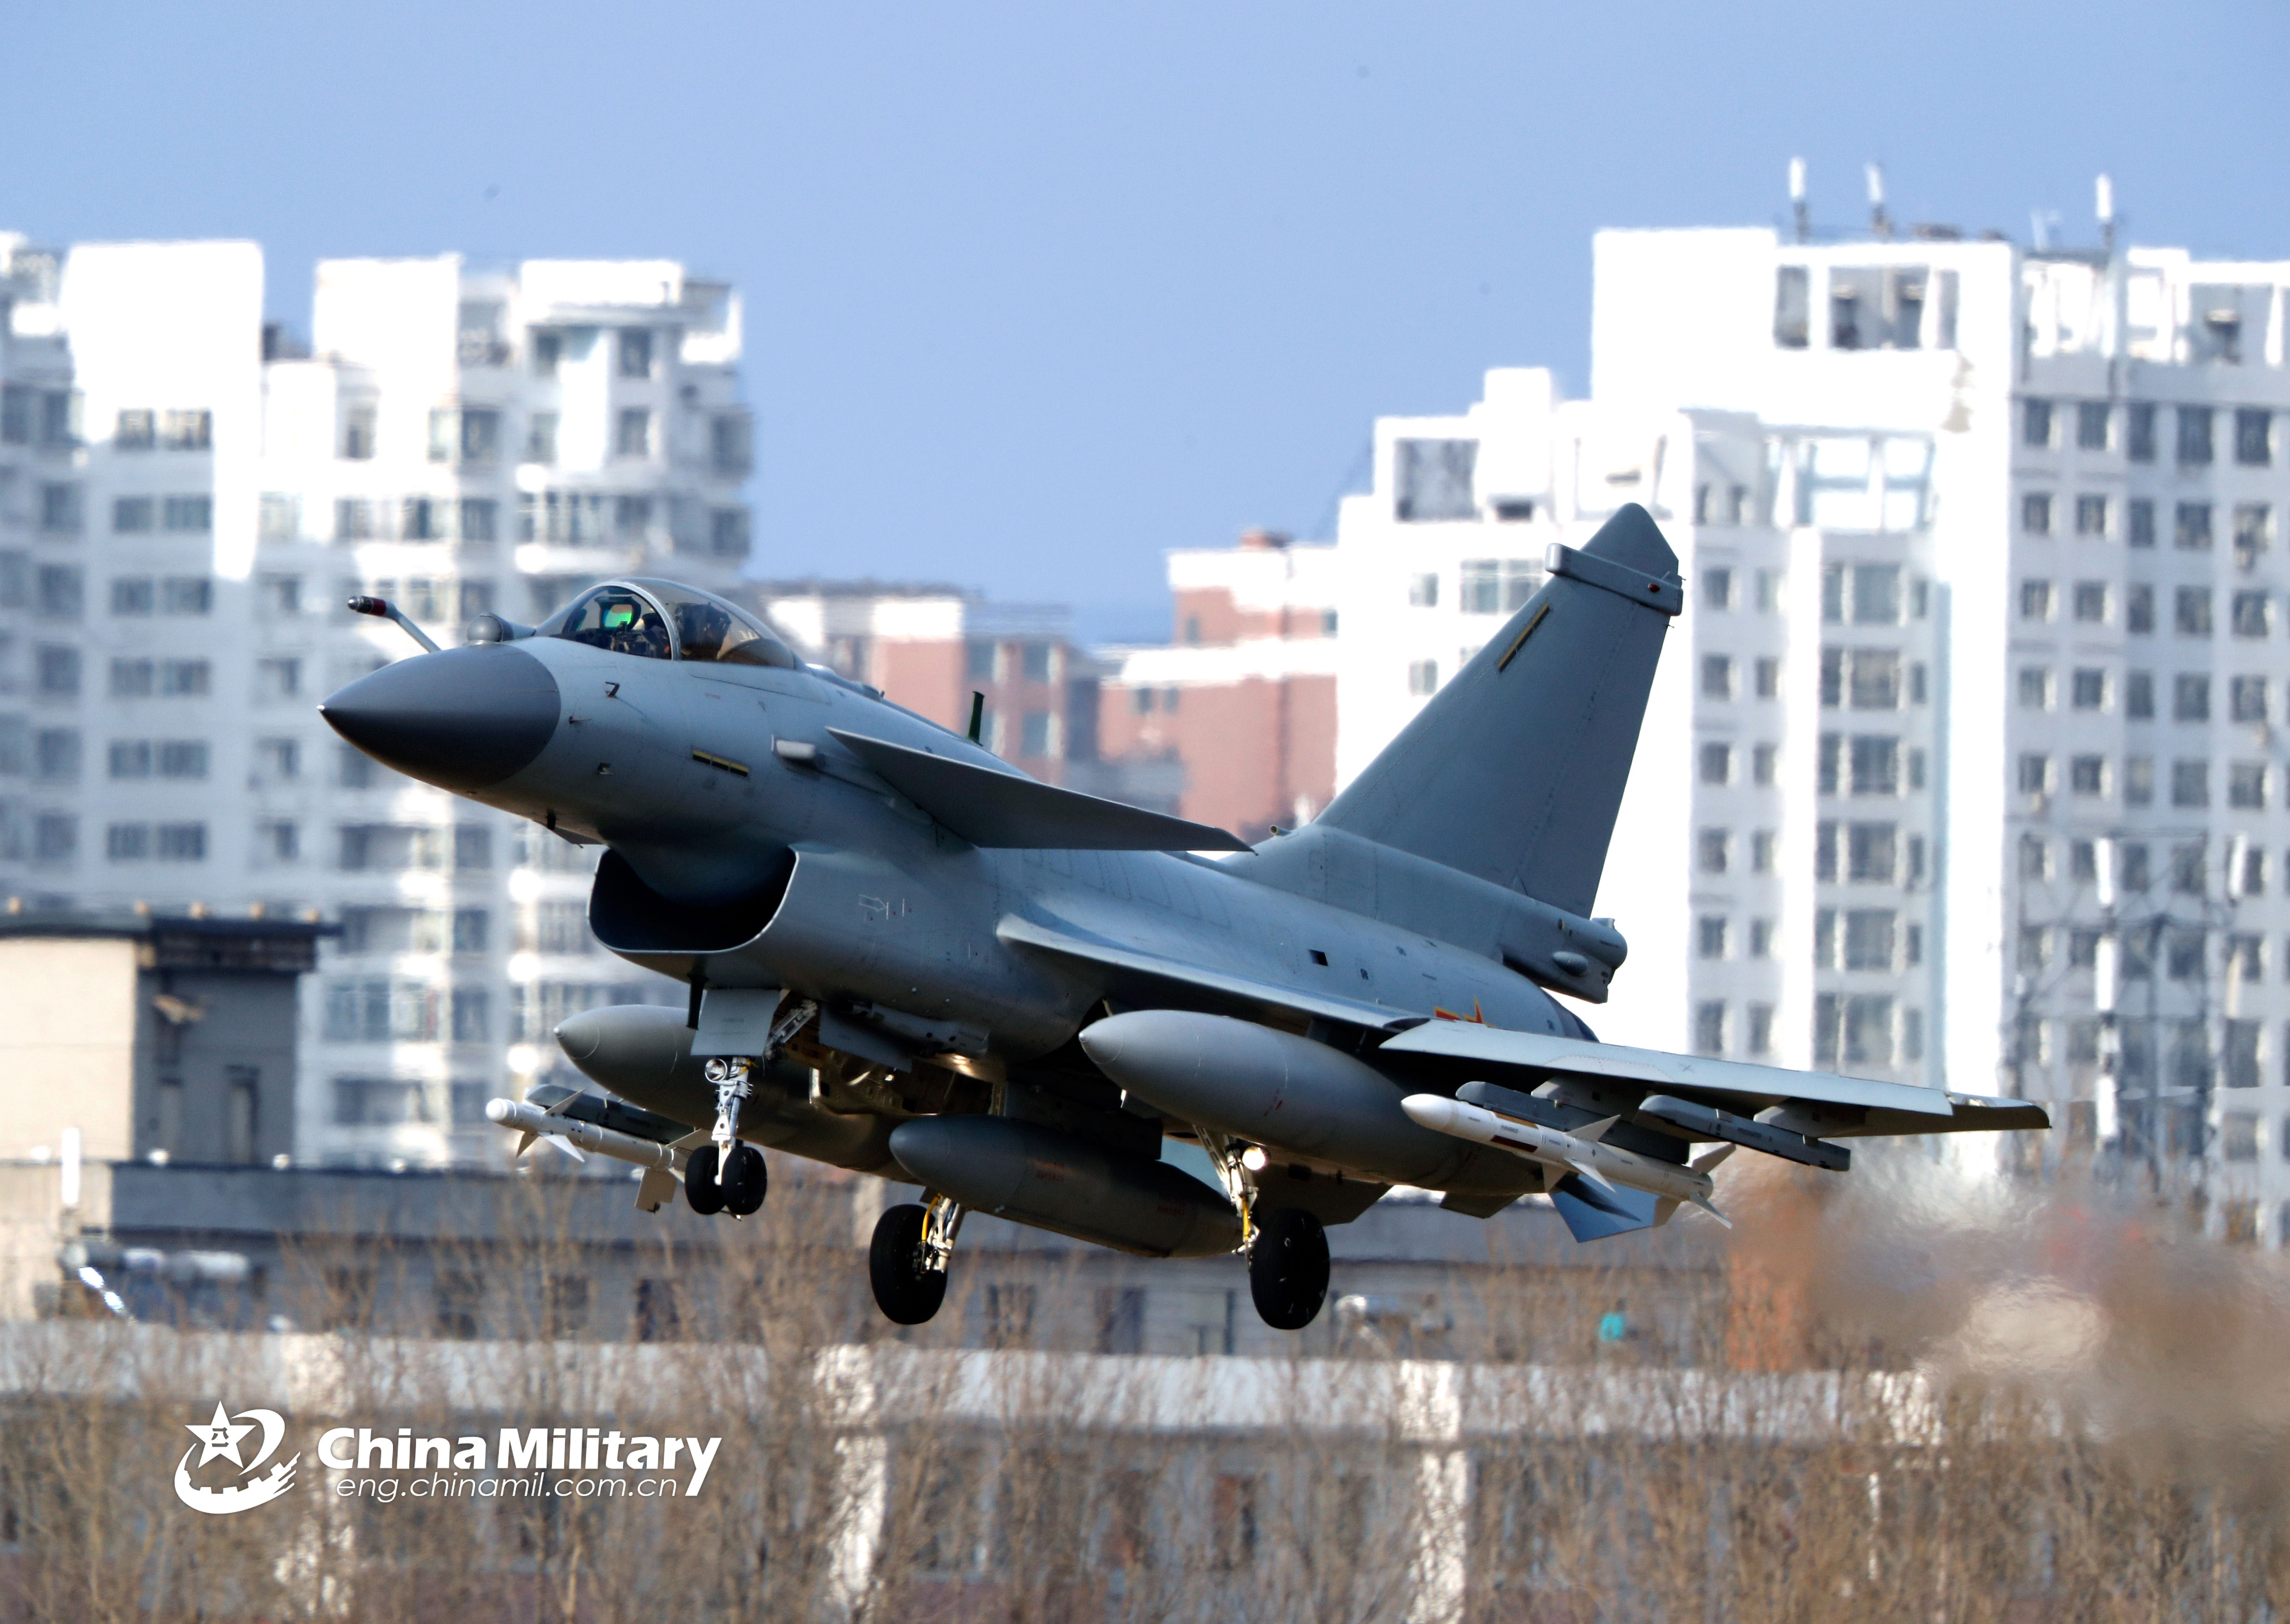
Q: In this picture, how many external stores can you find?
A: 5